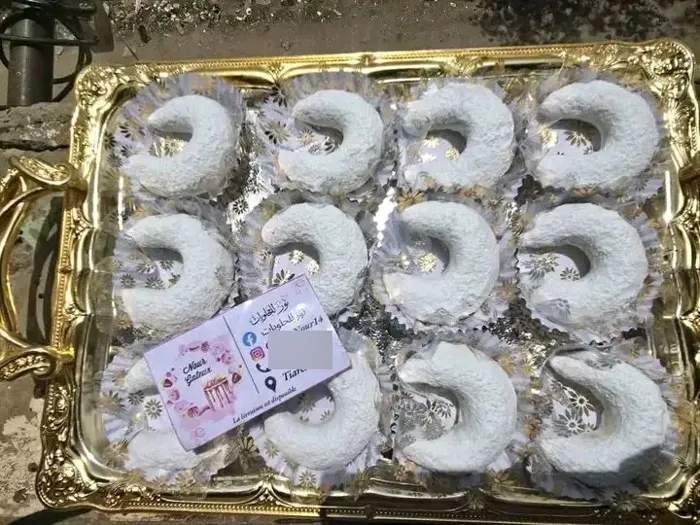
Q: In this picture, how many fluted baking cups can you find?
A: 12